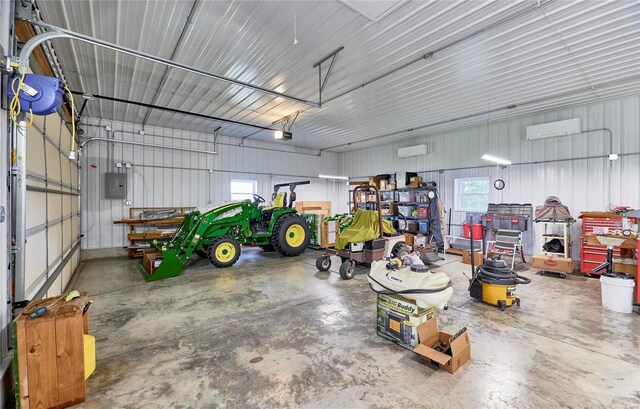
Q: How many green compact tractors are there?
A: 1